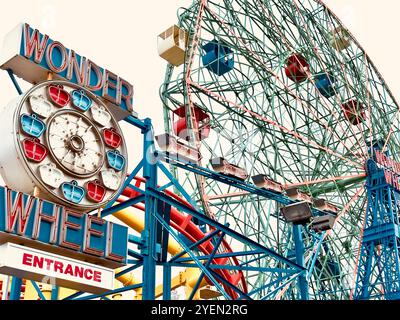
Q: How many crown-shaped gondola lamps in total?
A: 12